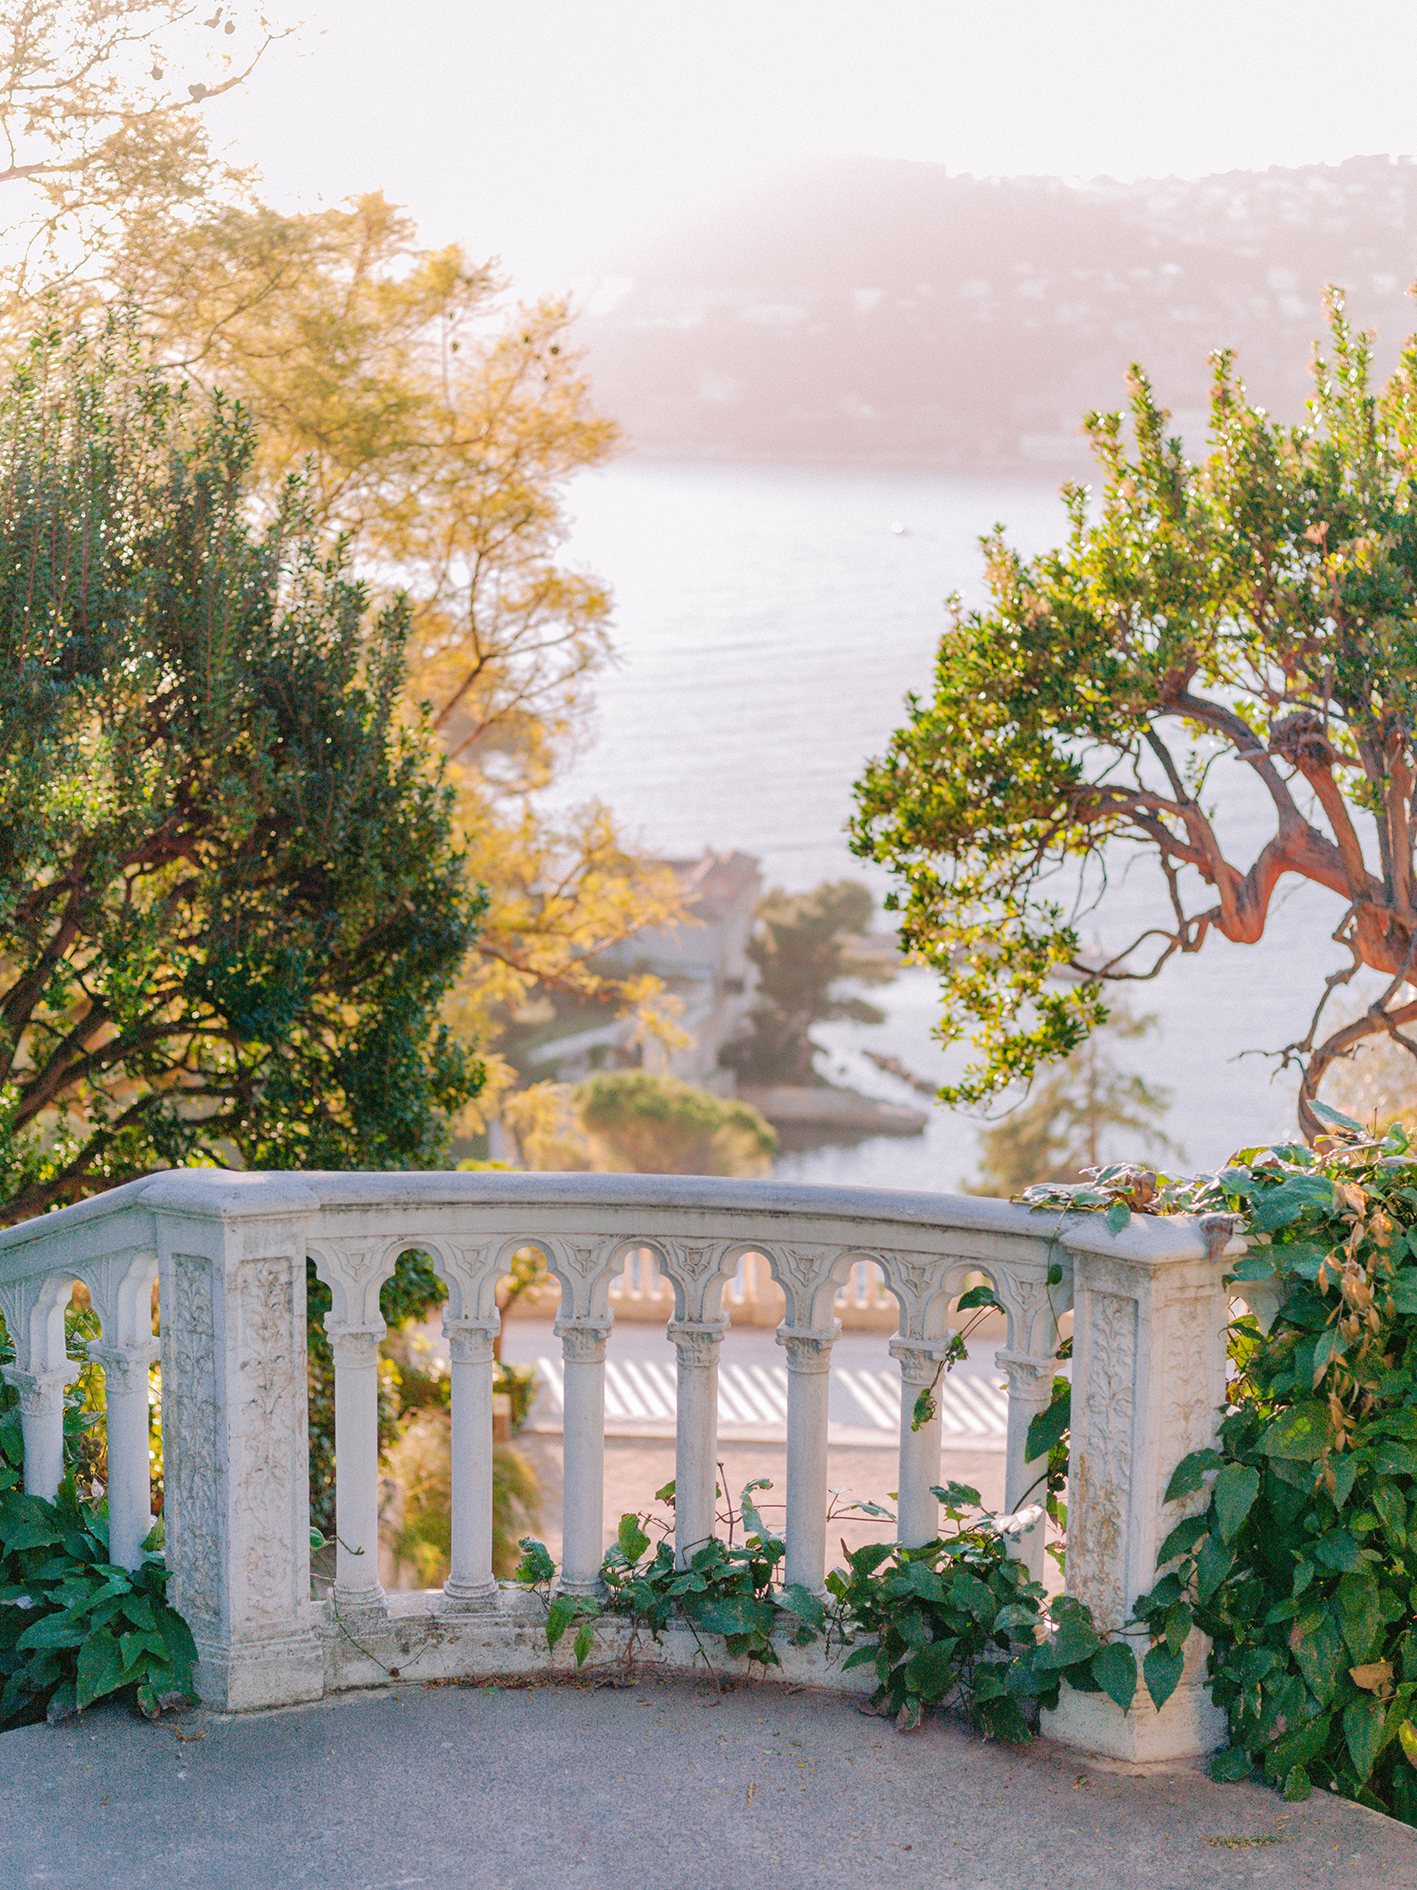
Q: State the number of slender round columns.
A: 9